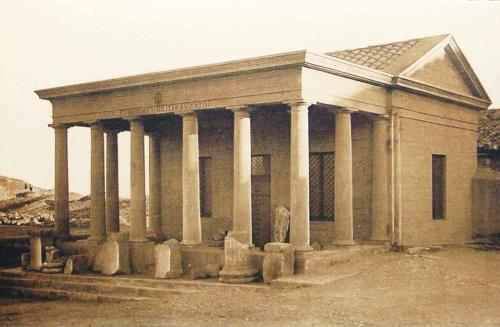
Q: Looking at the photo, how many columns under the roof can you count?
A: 10